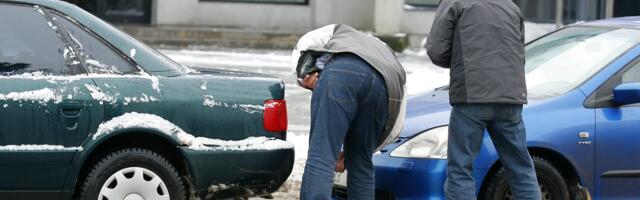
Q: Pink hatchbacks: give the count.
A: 0